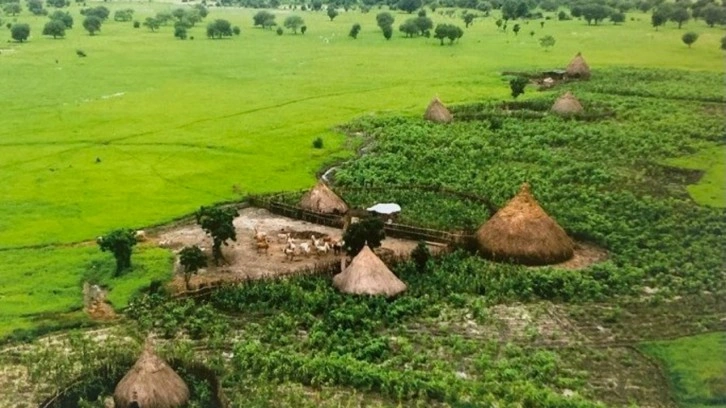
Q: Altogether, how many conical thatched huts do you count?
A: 7